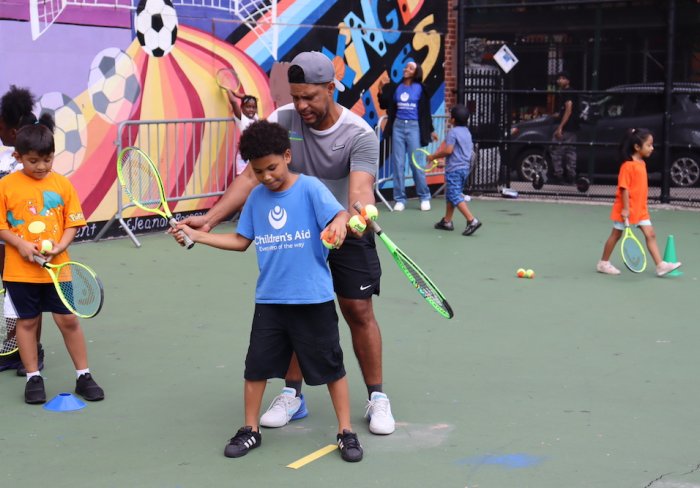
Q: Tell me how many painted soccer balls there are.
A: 3